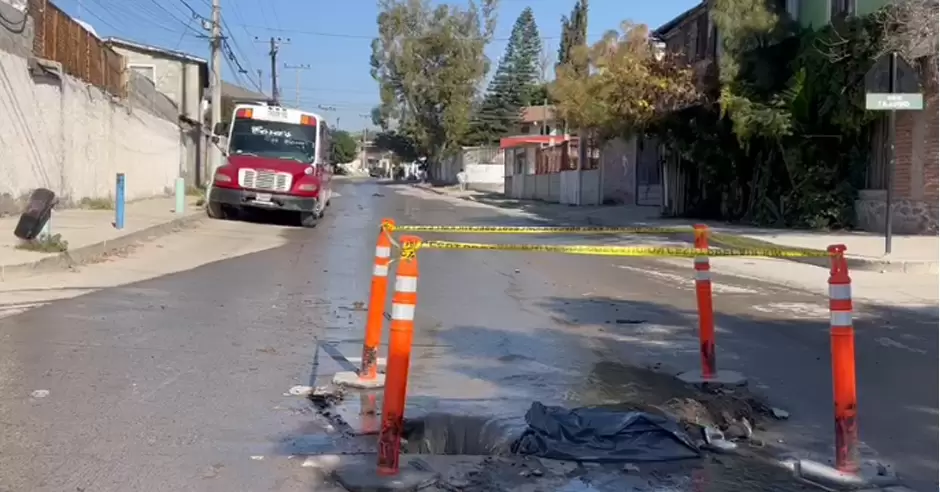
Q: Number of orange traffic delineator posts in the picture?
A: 4